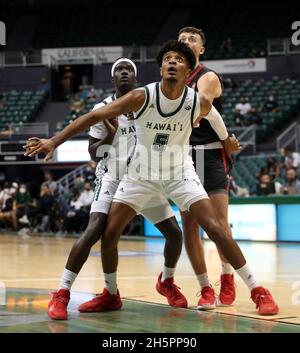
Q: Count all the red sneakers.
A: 6